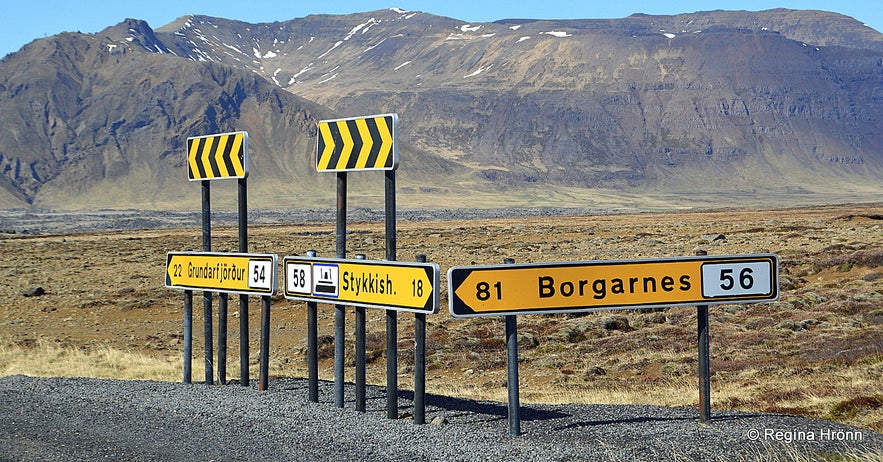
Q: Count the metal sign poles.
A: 12